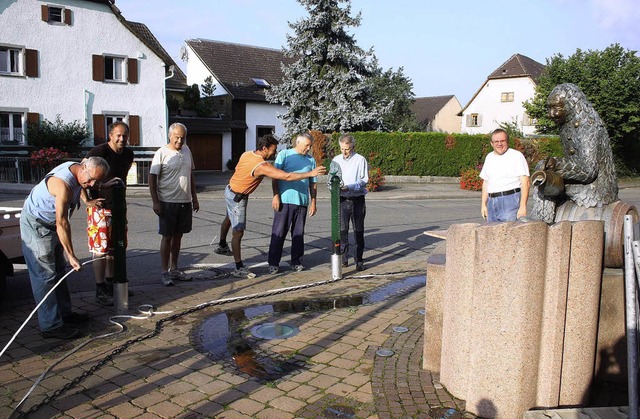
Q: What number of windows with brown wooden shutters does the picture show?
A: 5